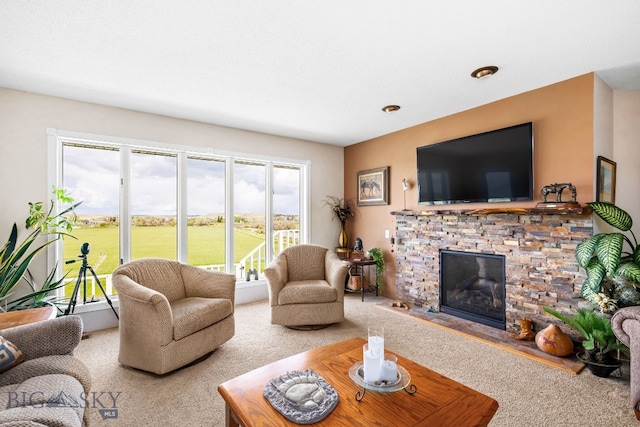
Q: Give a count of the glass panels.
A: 5